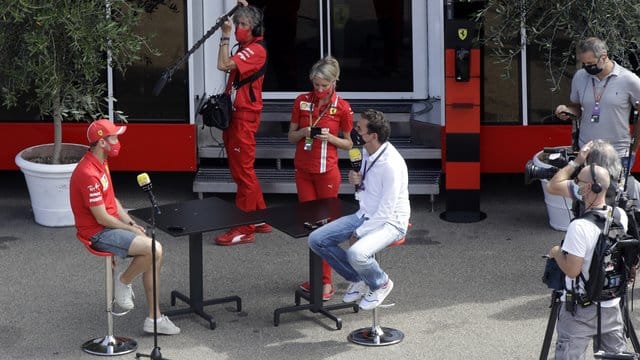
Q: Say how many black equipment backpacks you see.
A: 1